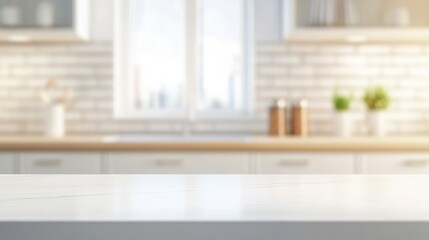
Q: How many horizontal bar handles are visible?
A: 4